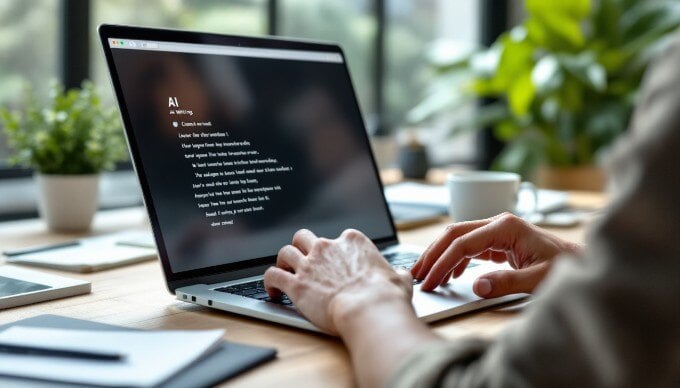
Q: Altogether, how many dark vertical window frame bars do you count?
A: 4